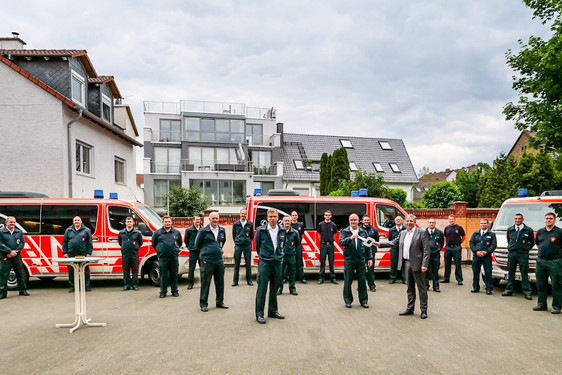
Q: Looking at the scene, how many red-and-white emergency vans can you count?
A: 3